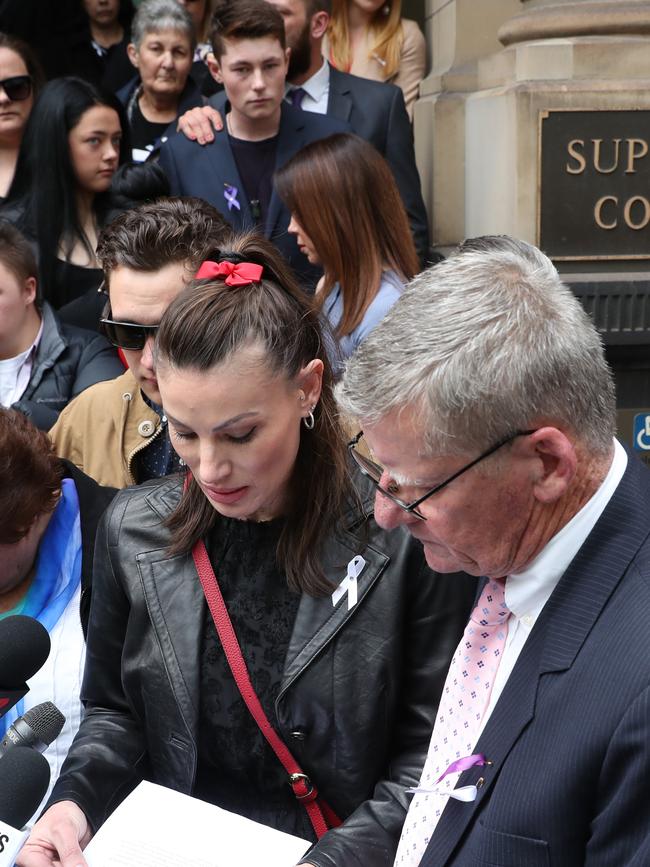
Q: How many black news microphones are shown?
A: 2